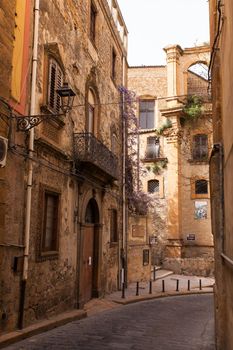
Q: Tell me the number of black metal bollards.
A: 7